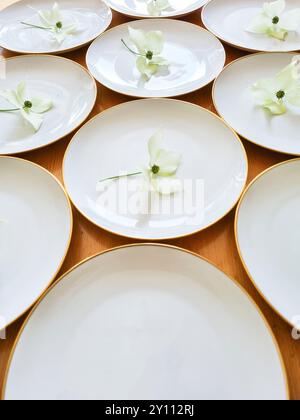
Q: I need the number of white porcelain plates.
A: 10